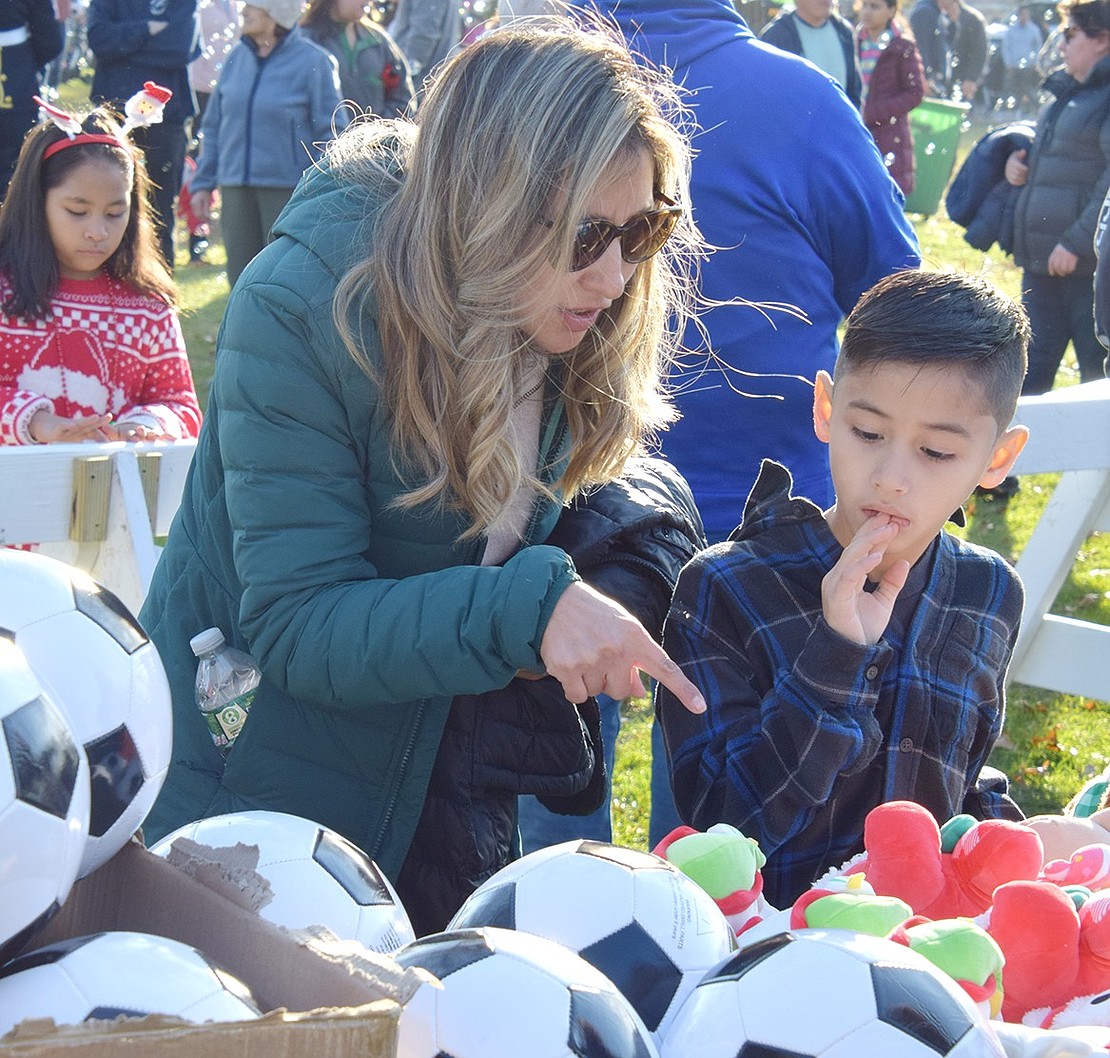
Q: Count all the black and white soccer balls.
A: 7